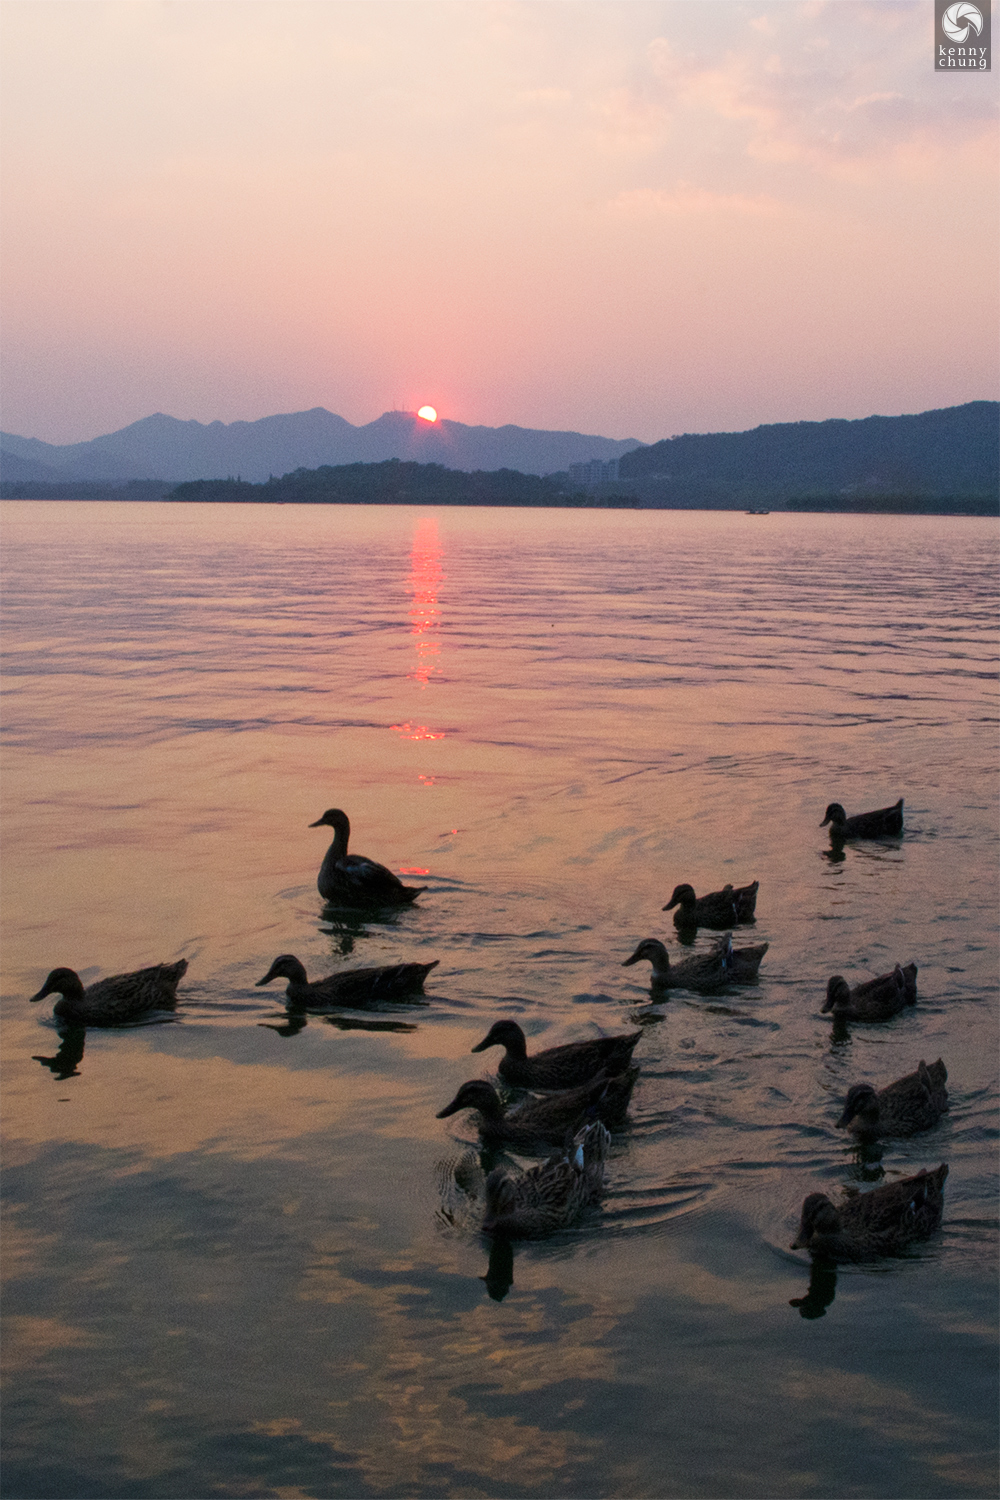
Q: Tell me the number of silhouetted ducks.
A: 12